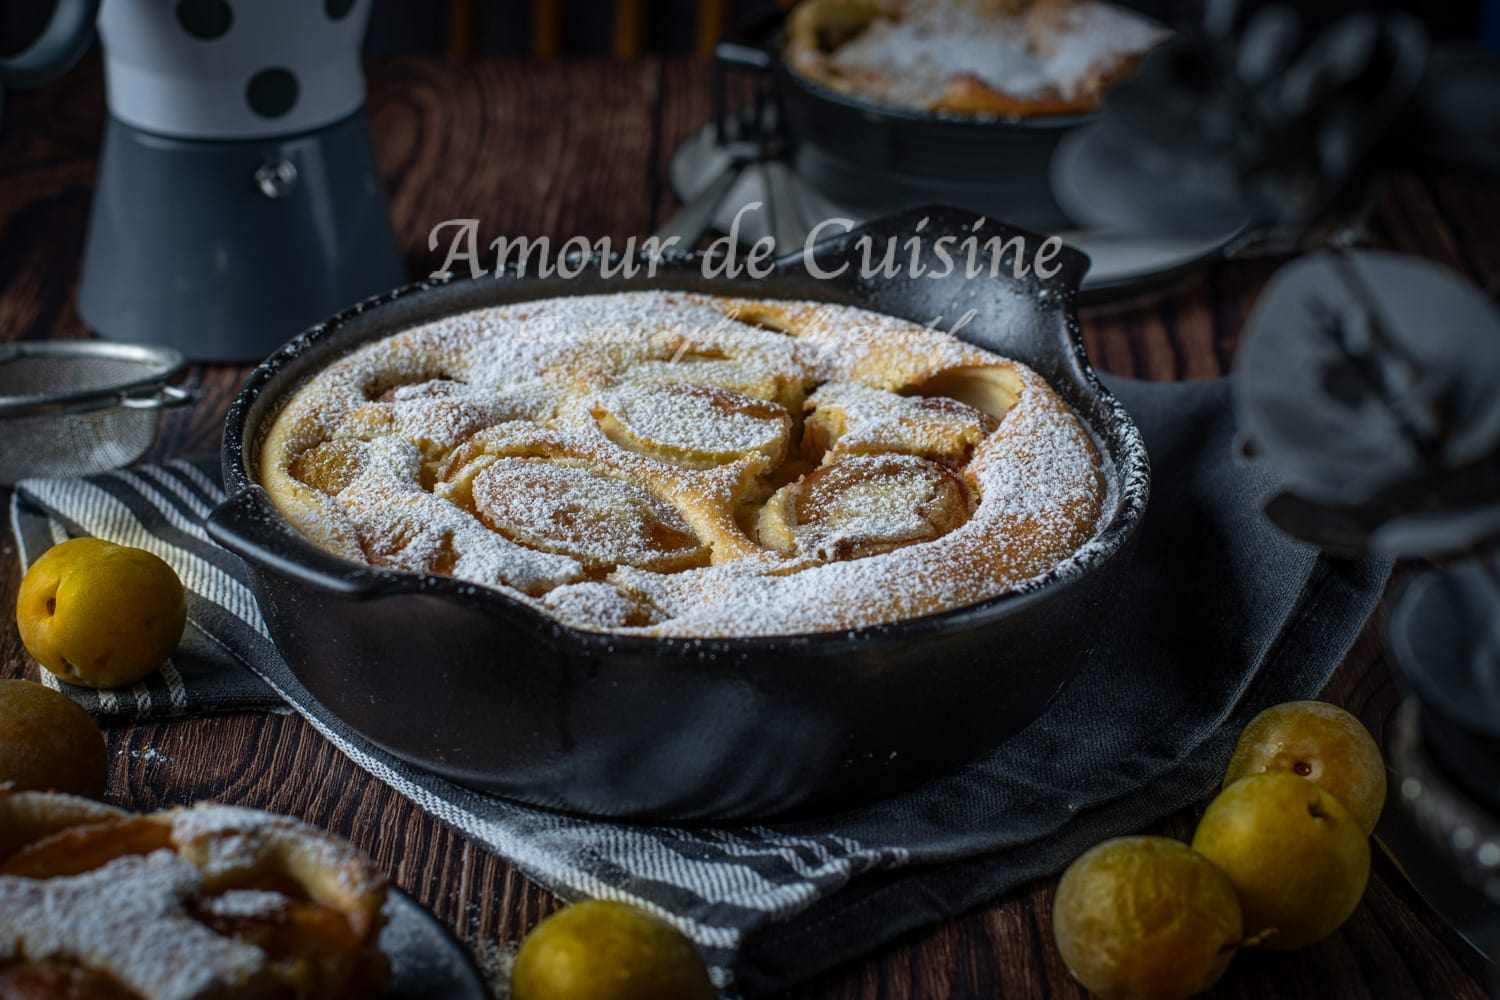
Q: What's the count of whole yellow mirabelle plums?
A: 6